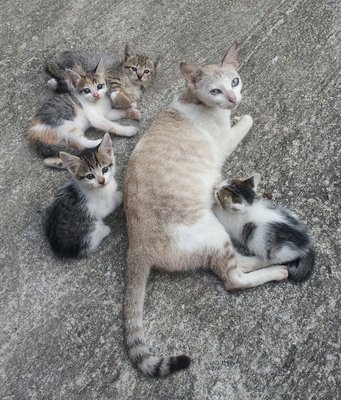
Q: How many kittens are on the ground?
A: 4